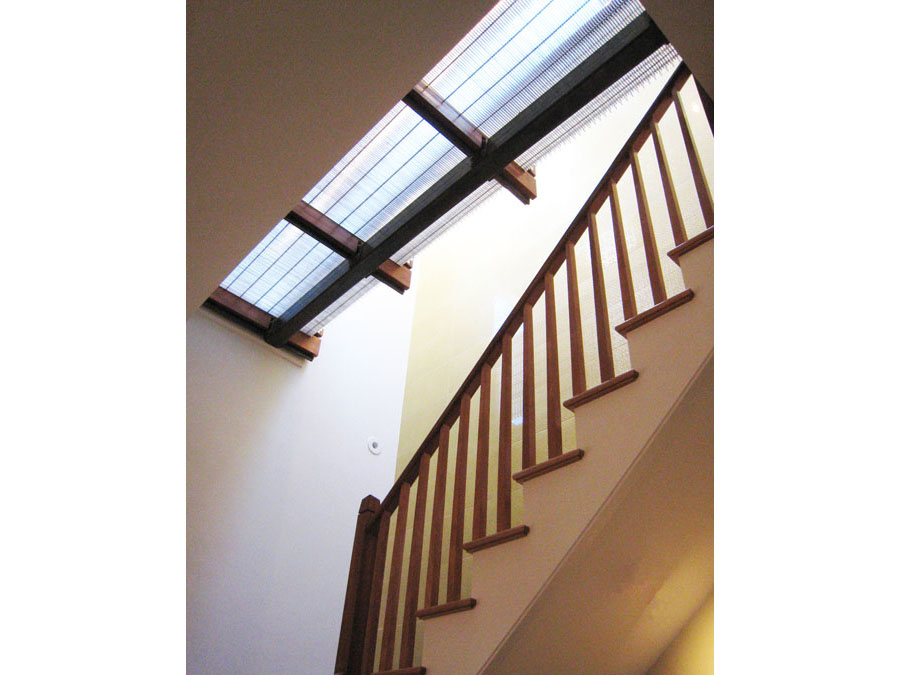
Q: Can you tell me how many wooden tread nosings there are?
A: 7